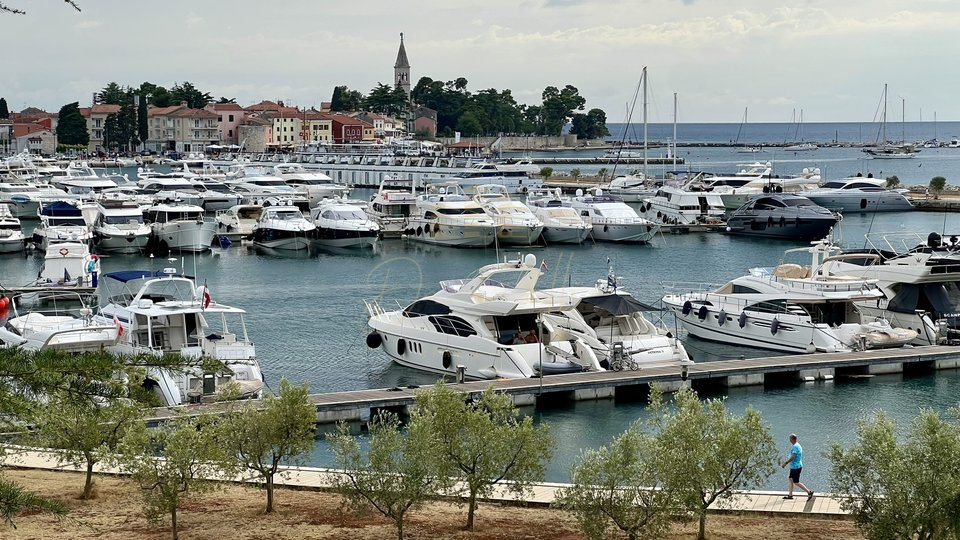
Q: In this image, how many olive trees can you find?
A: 8